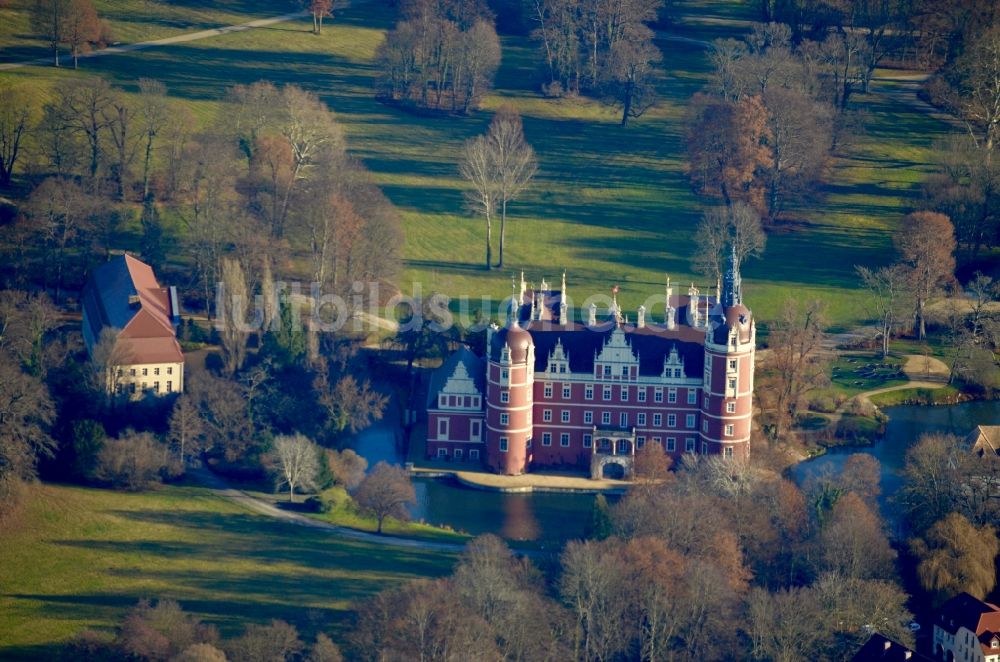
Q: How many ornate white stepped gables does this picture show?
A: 4